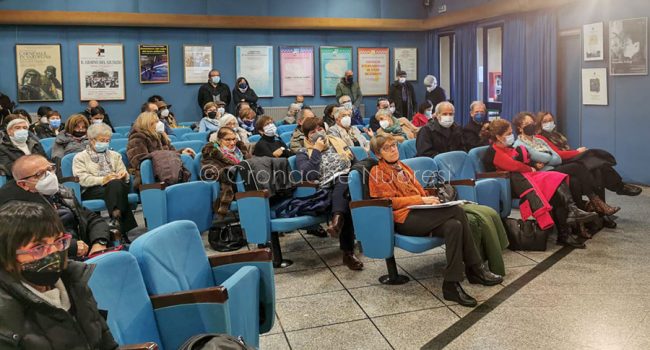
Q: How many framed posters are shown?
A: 12